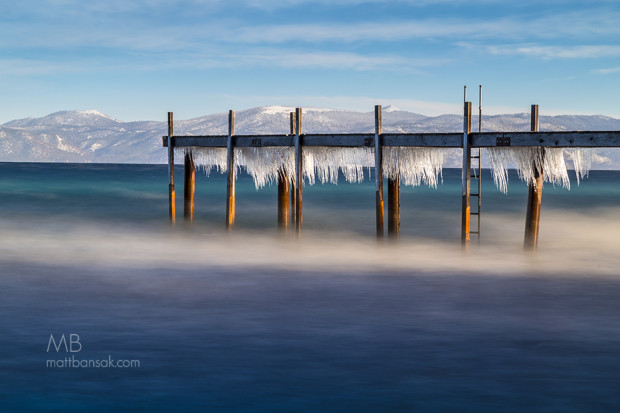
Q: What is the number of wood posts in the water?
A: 10